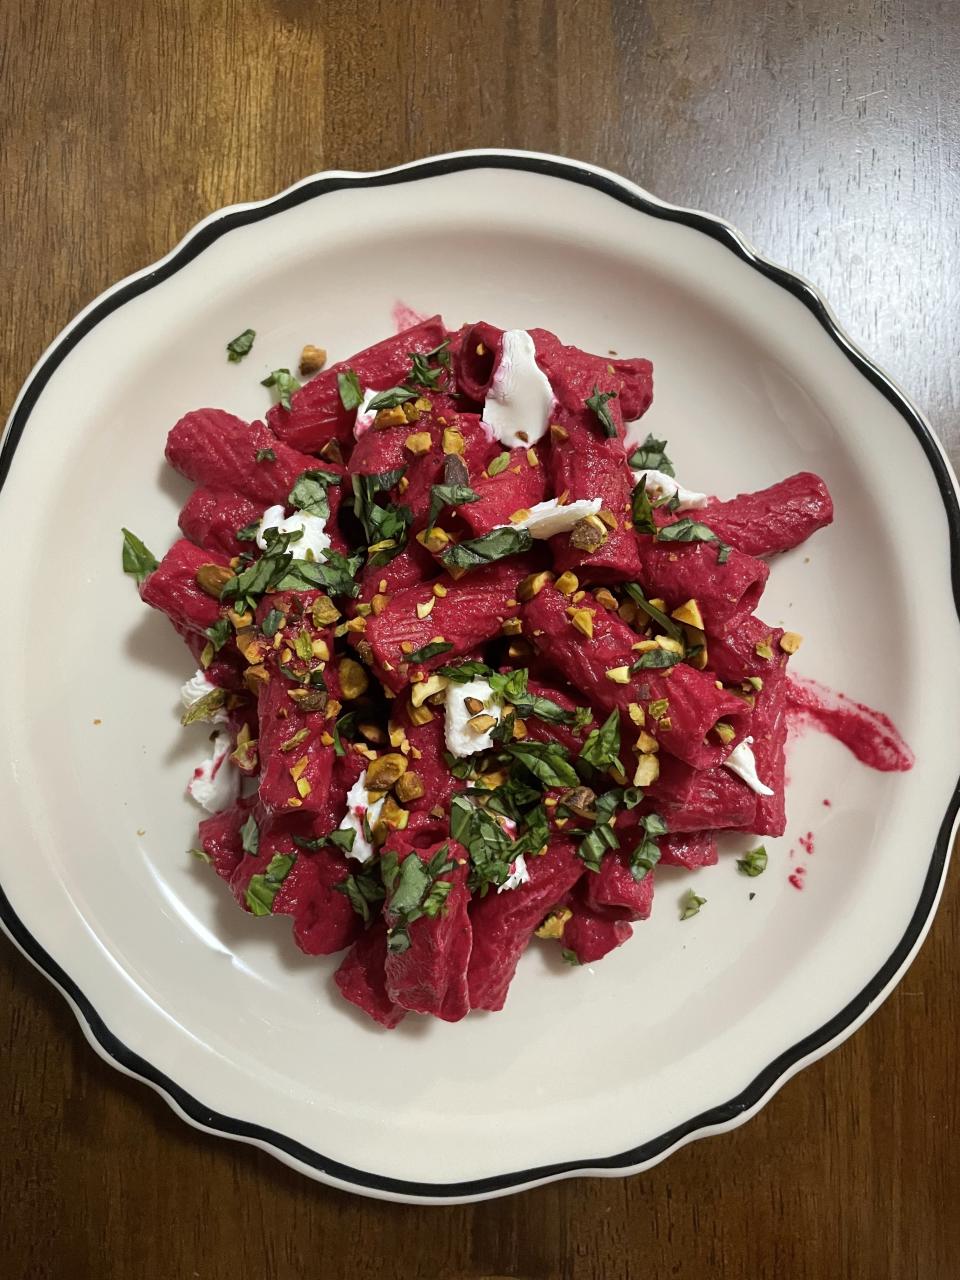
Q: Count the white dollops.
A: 11